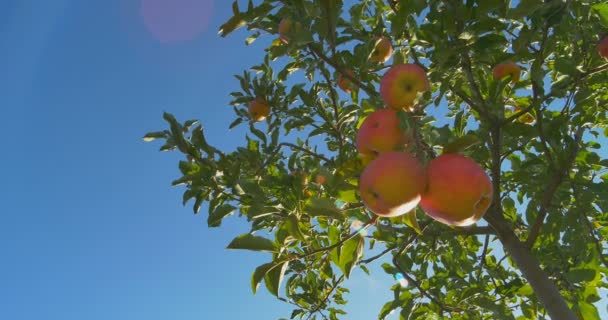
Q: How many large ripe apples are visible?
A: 4